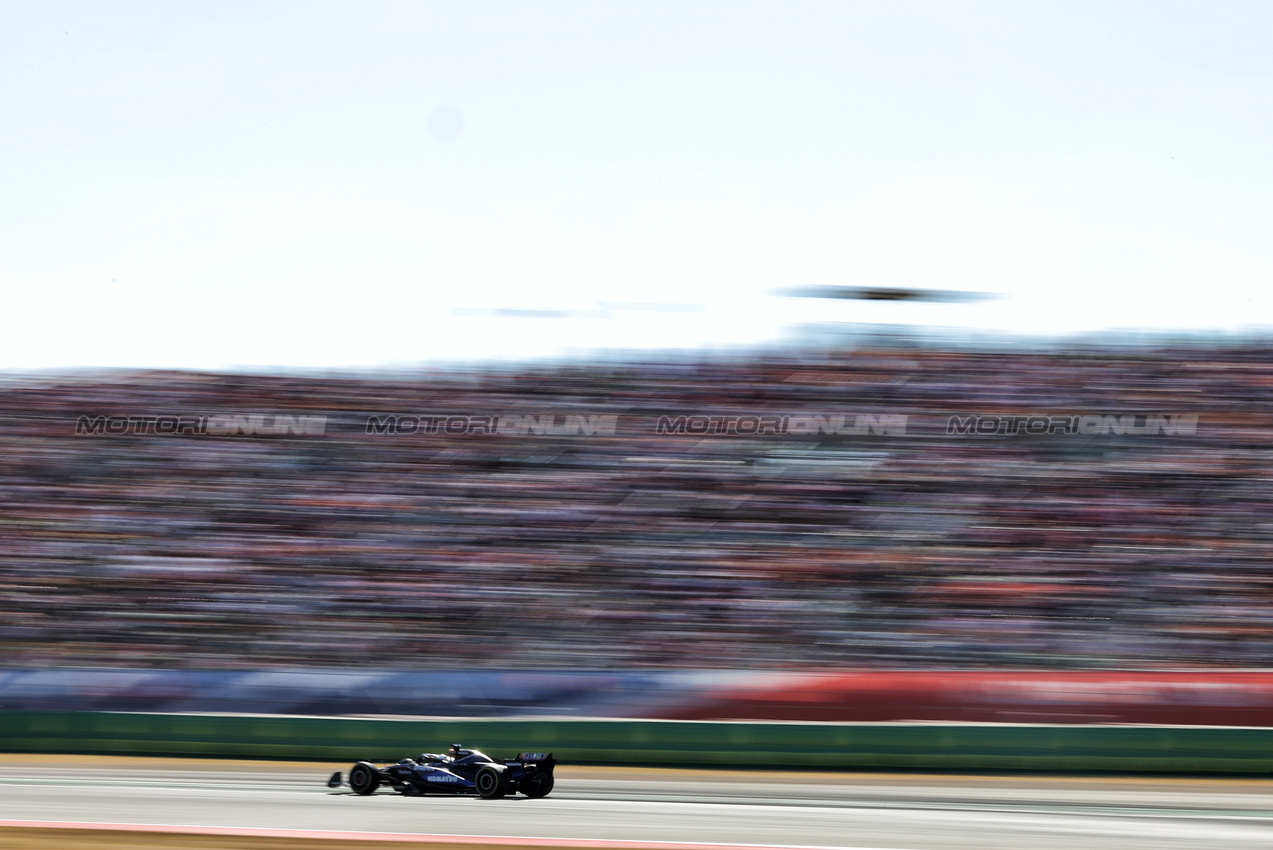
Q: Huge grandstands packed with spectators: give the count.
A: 1